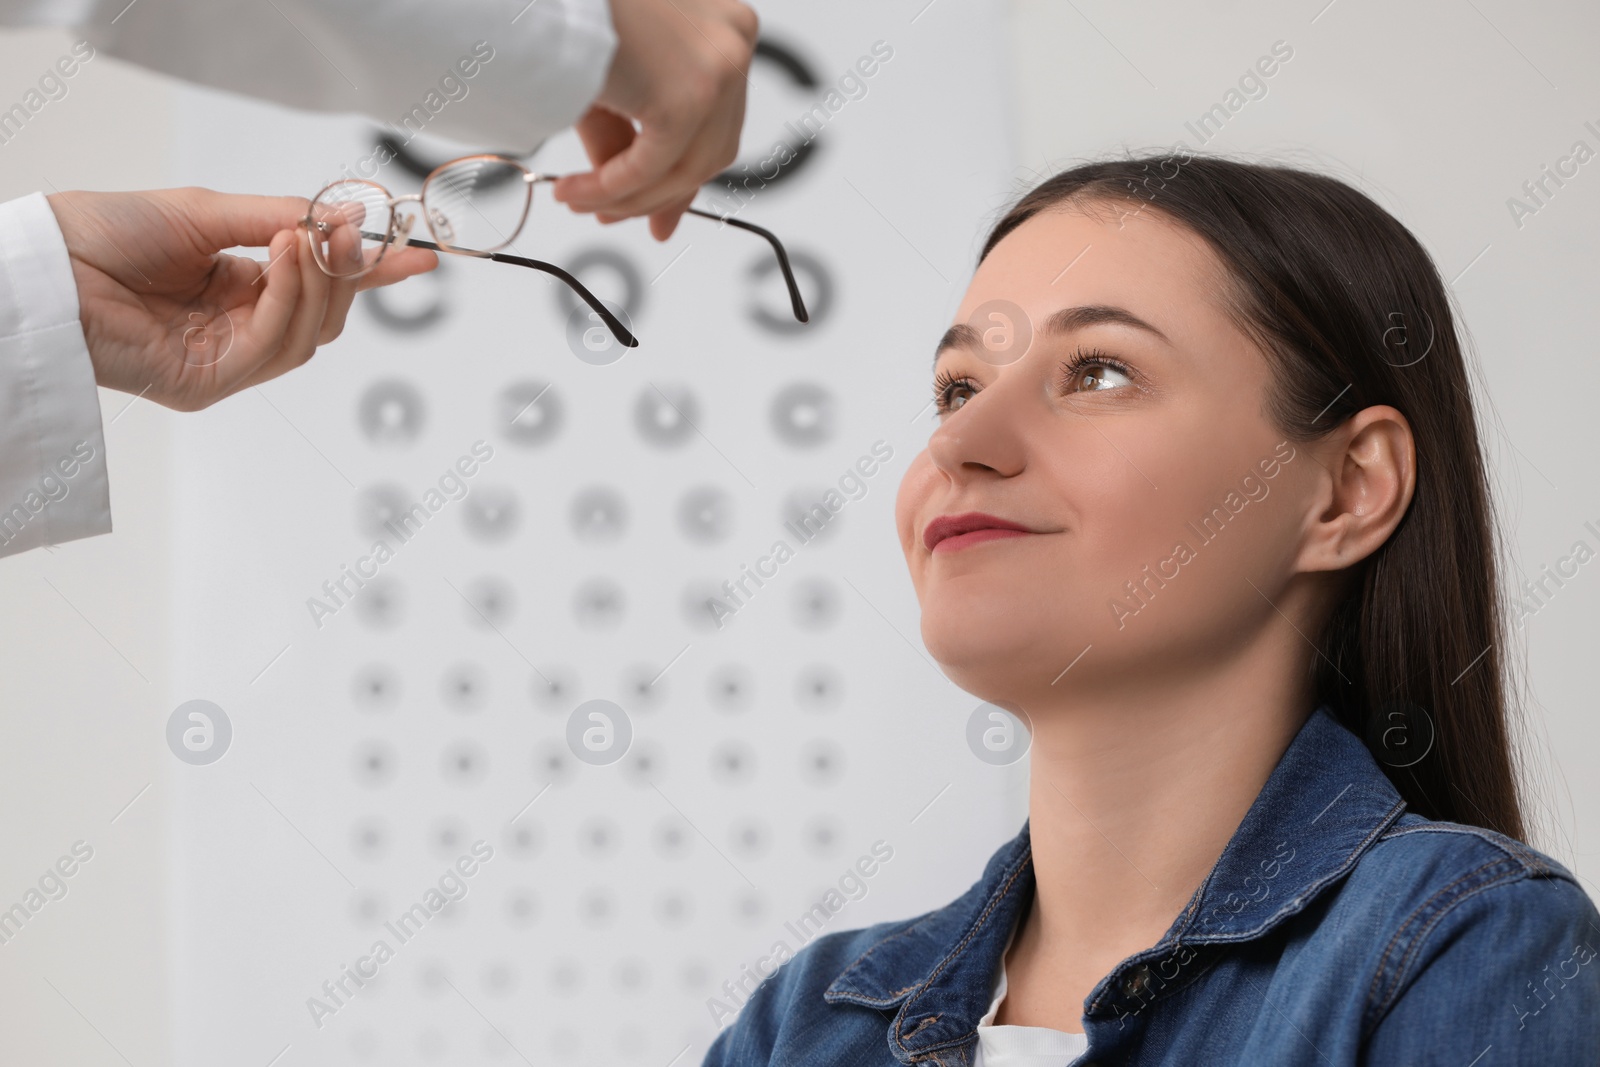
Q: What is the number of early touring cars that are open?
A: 0